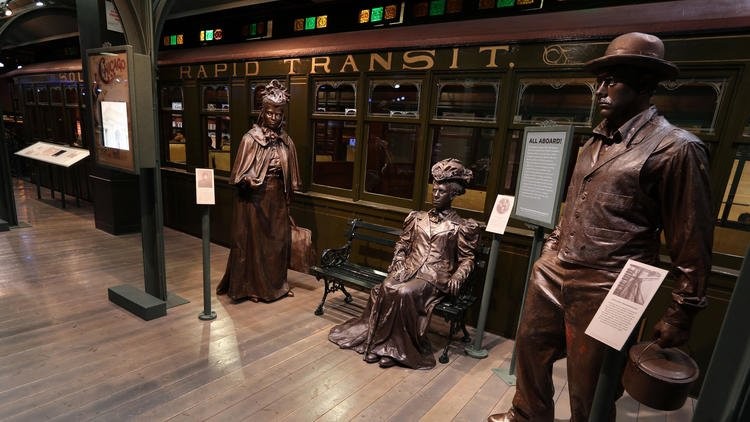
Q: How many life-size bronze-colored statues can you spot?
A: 3